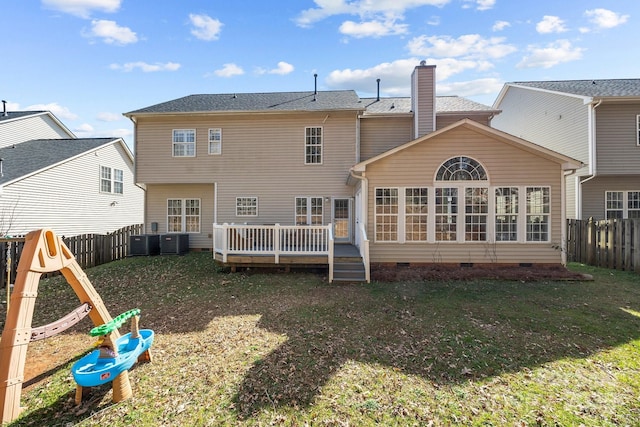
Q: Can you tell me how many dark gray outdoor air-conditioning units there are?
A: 2